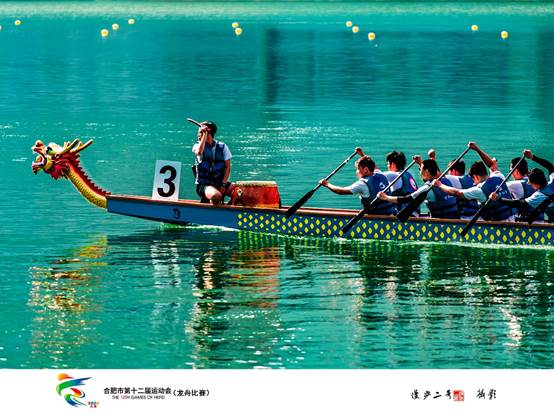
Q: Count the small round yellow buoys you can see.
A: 11